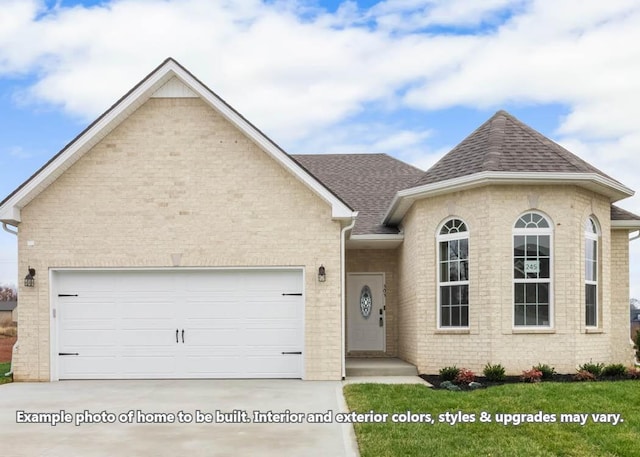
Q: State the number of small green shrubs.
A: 5